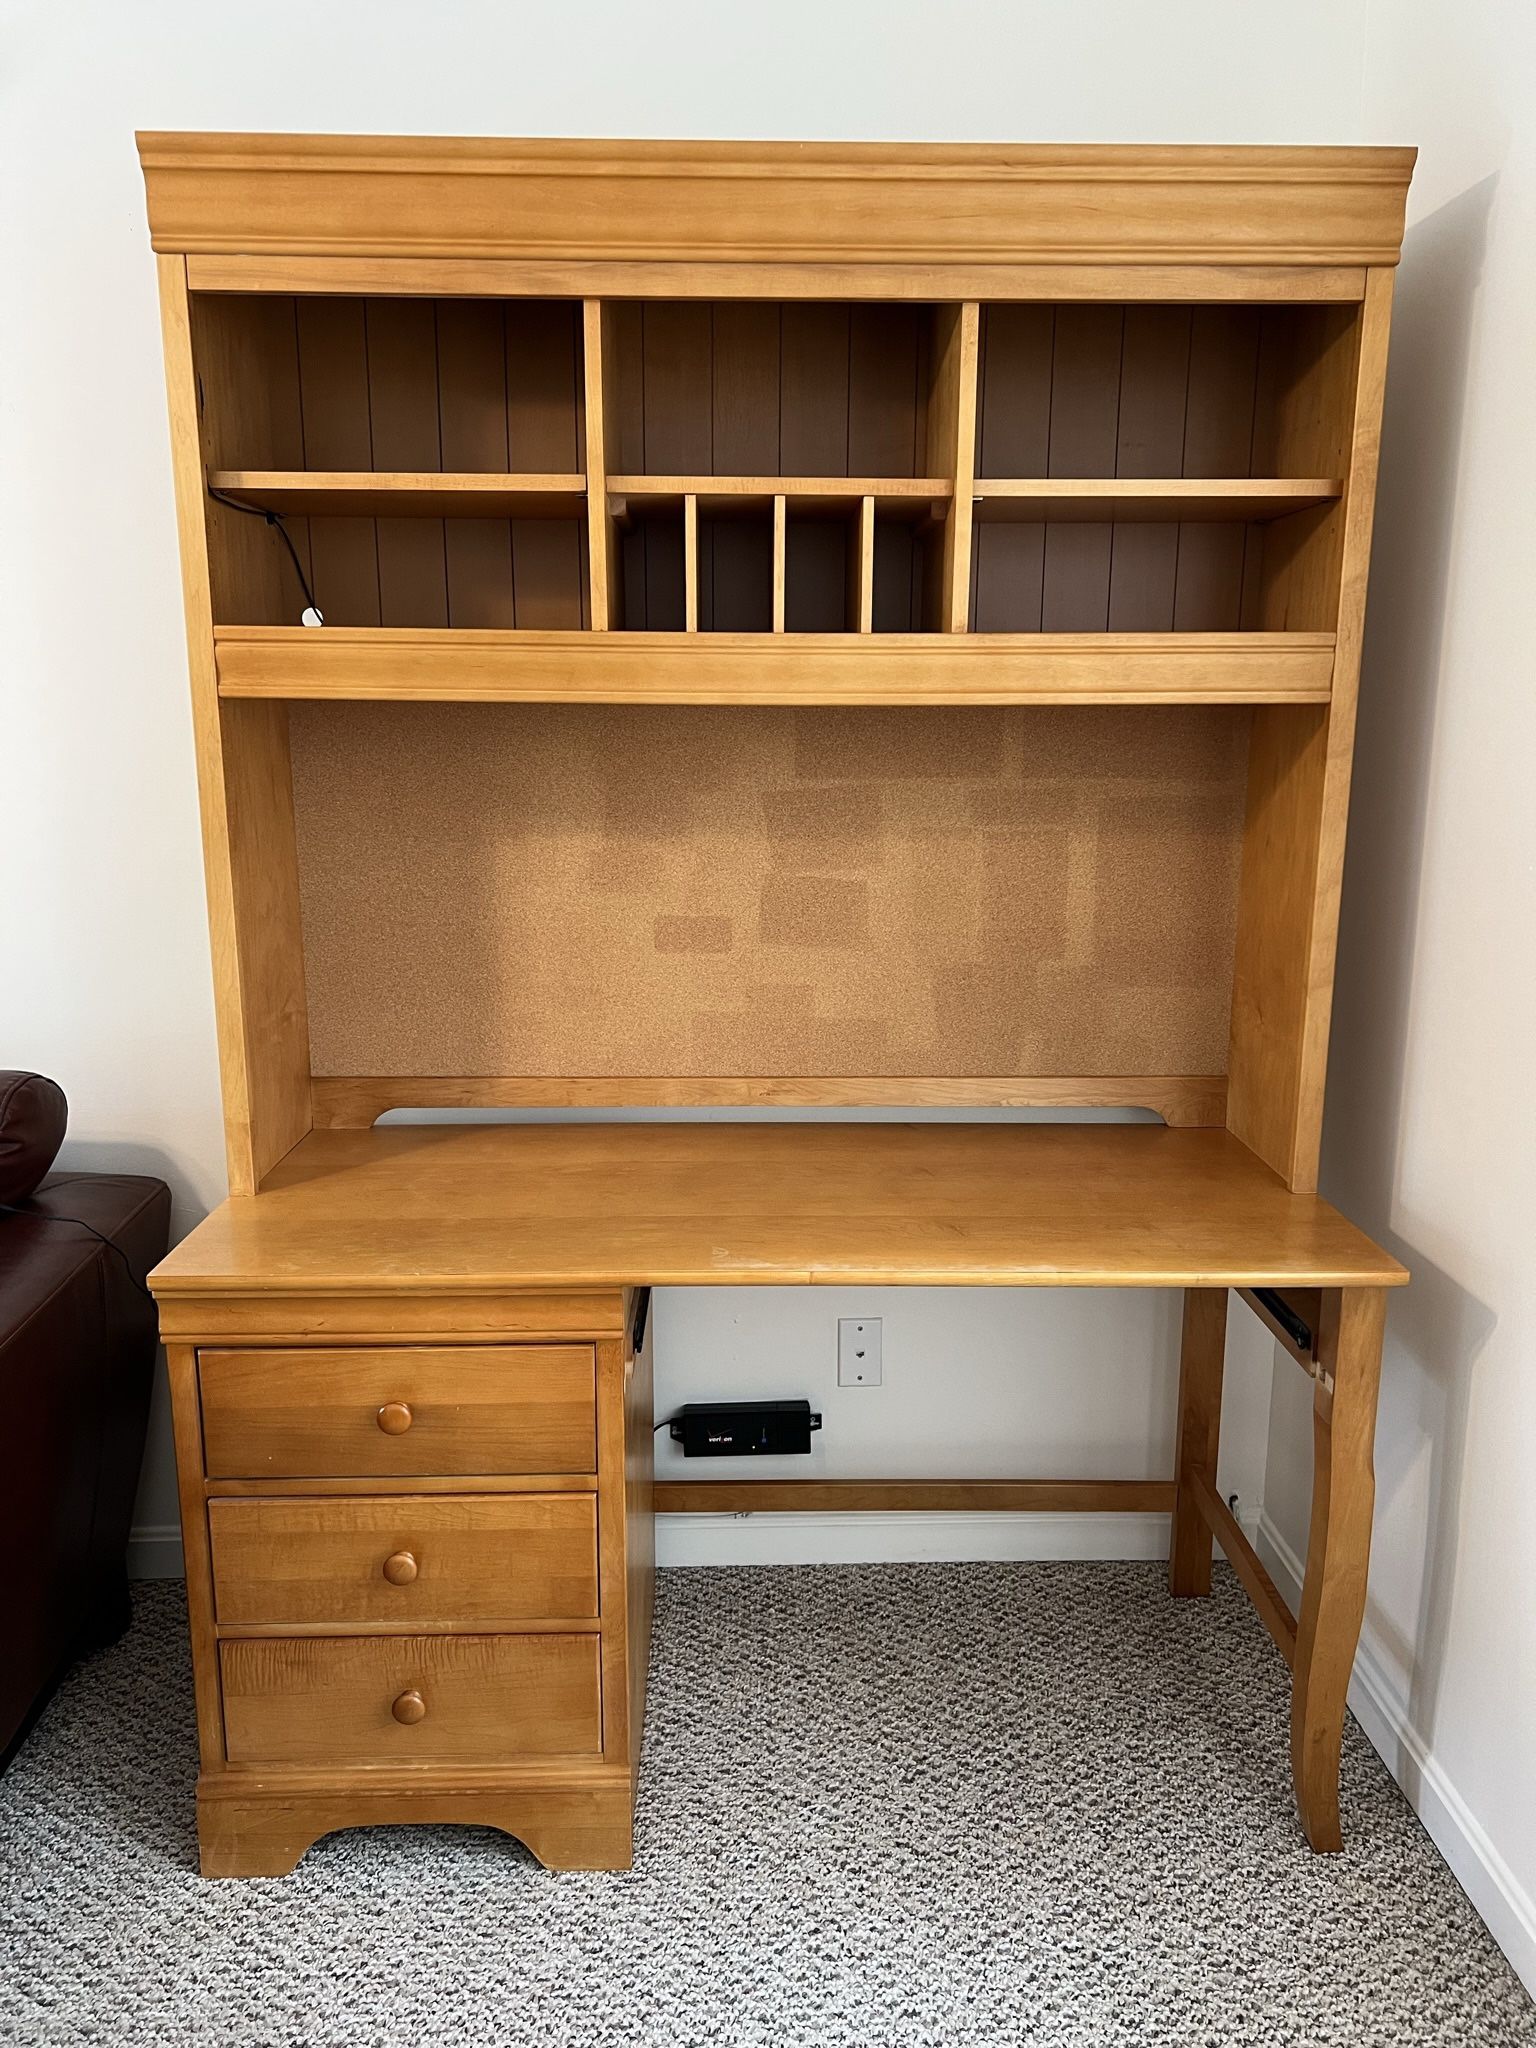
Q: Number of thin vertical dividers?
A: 3